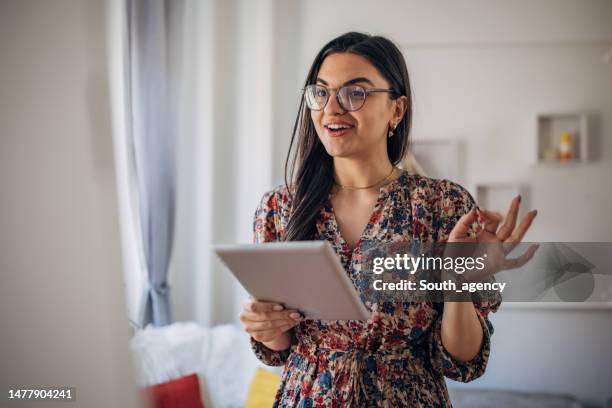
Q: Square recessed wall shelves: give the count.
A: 3